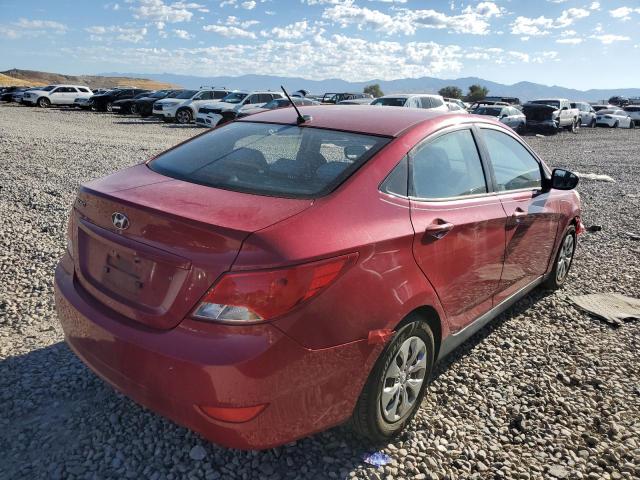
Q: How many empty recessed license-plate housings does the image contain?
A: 1